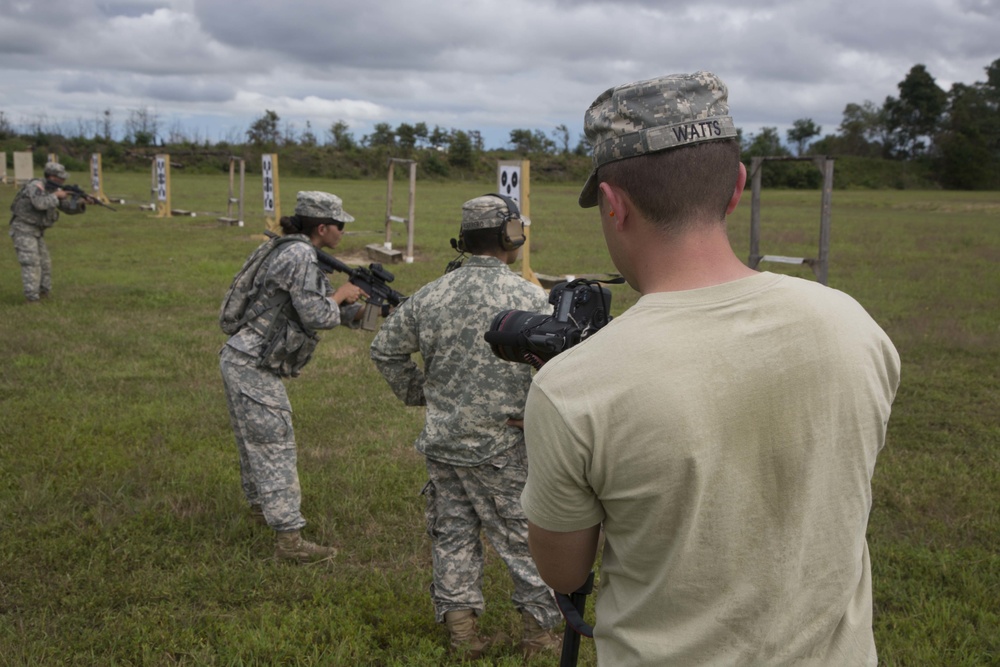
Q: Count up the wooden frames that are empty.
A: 3